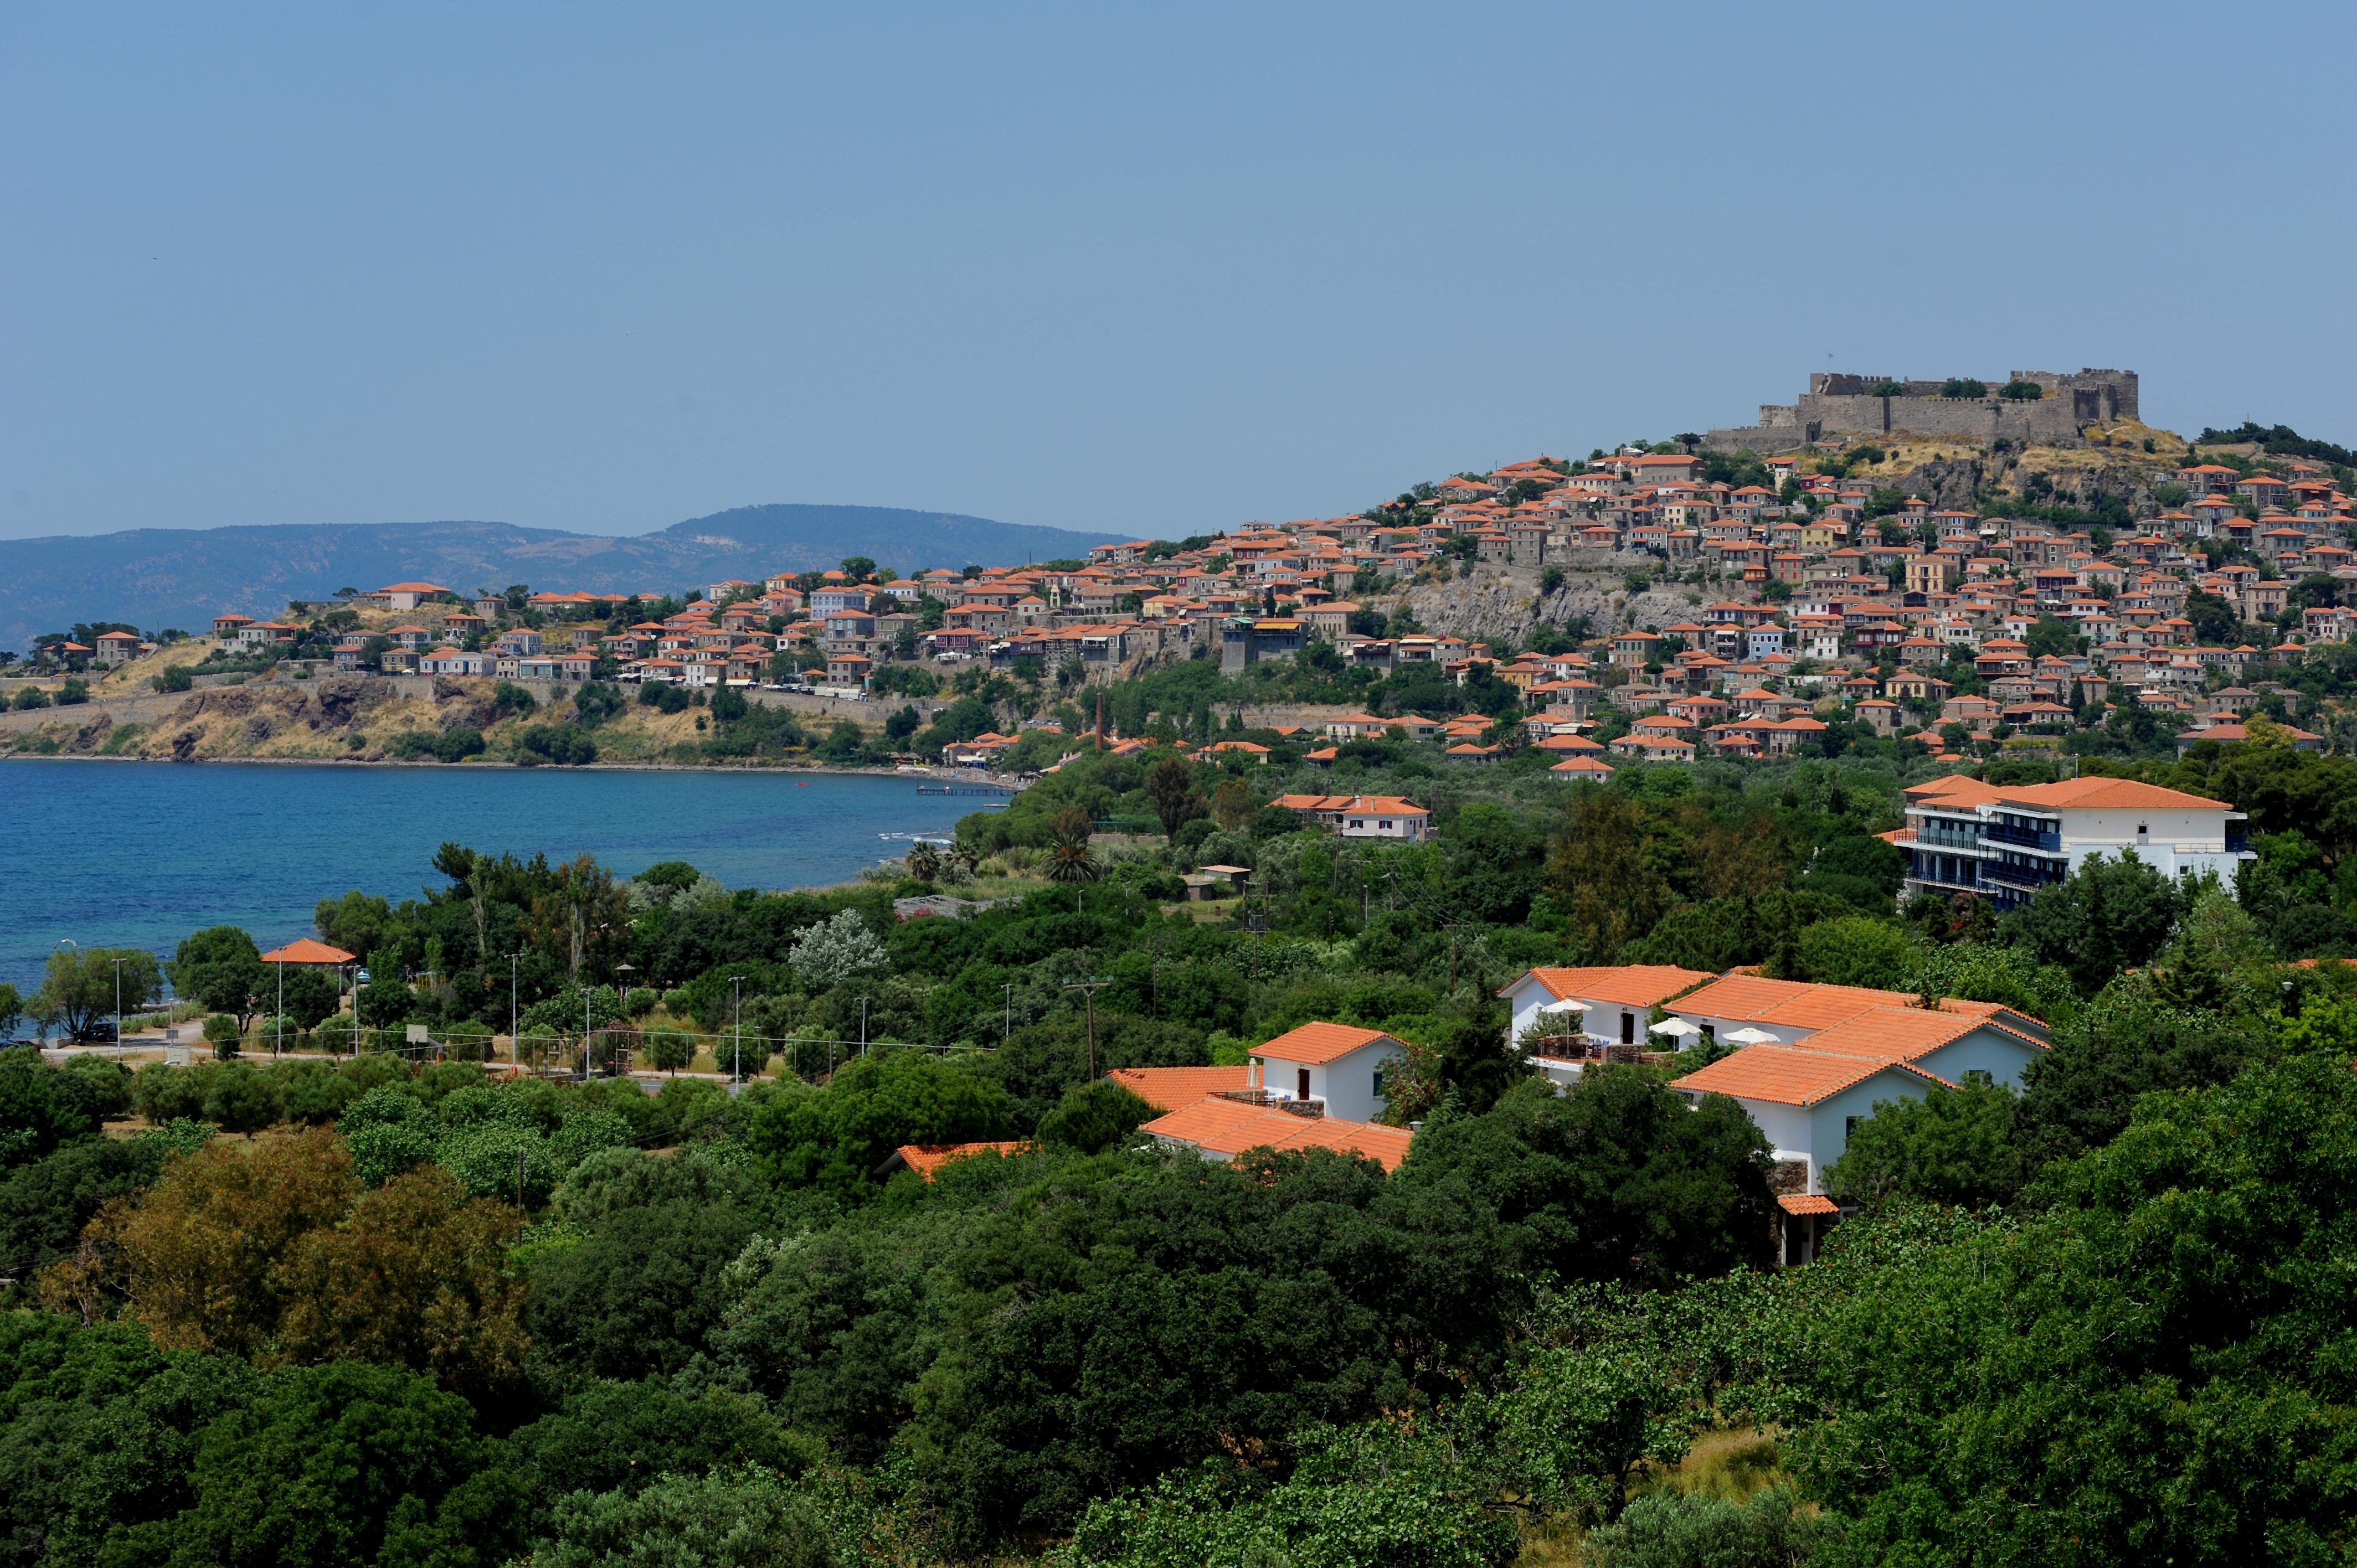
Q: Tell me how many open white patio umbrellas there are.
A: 3